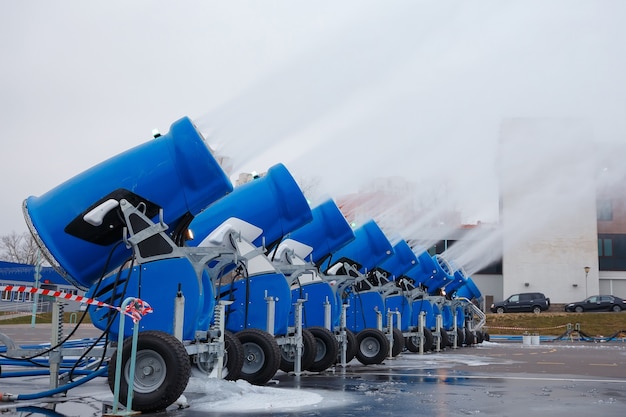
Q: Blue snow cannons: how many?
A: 9